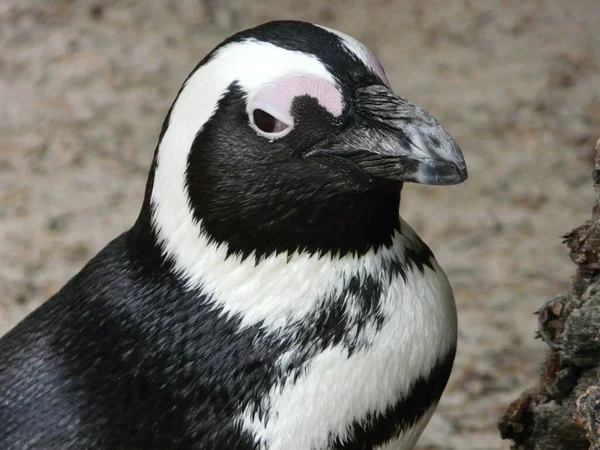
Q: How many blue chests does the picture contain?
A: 0